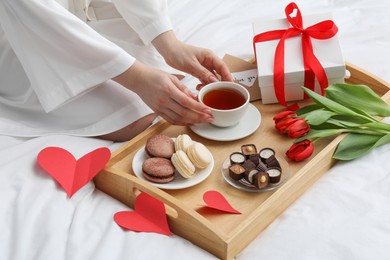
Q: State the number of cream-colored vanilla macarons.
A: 3